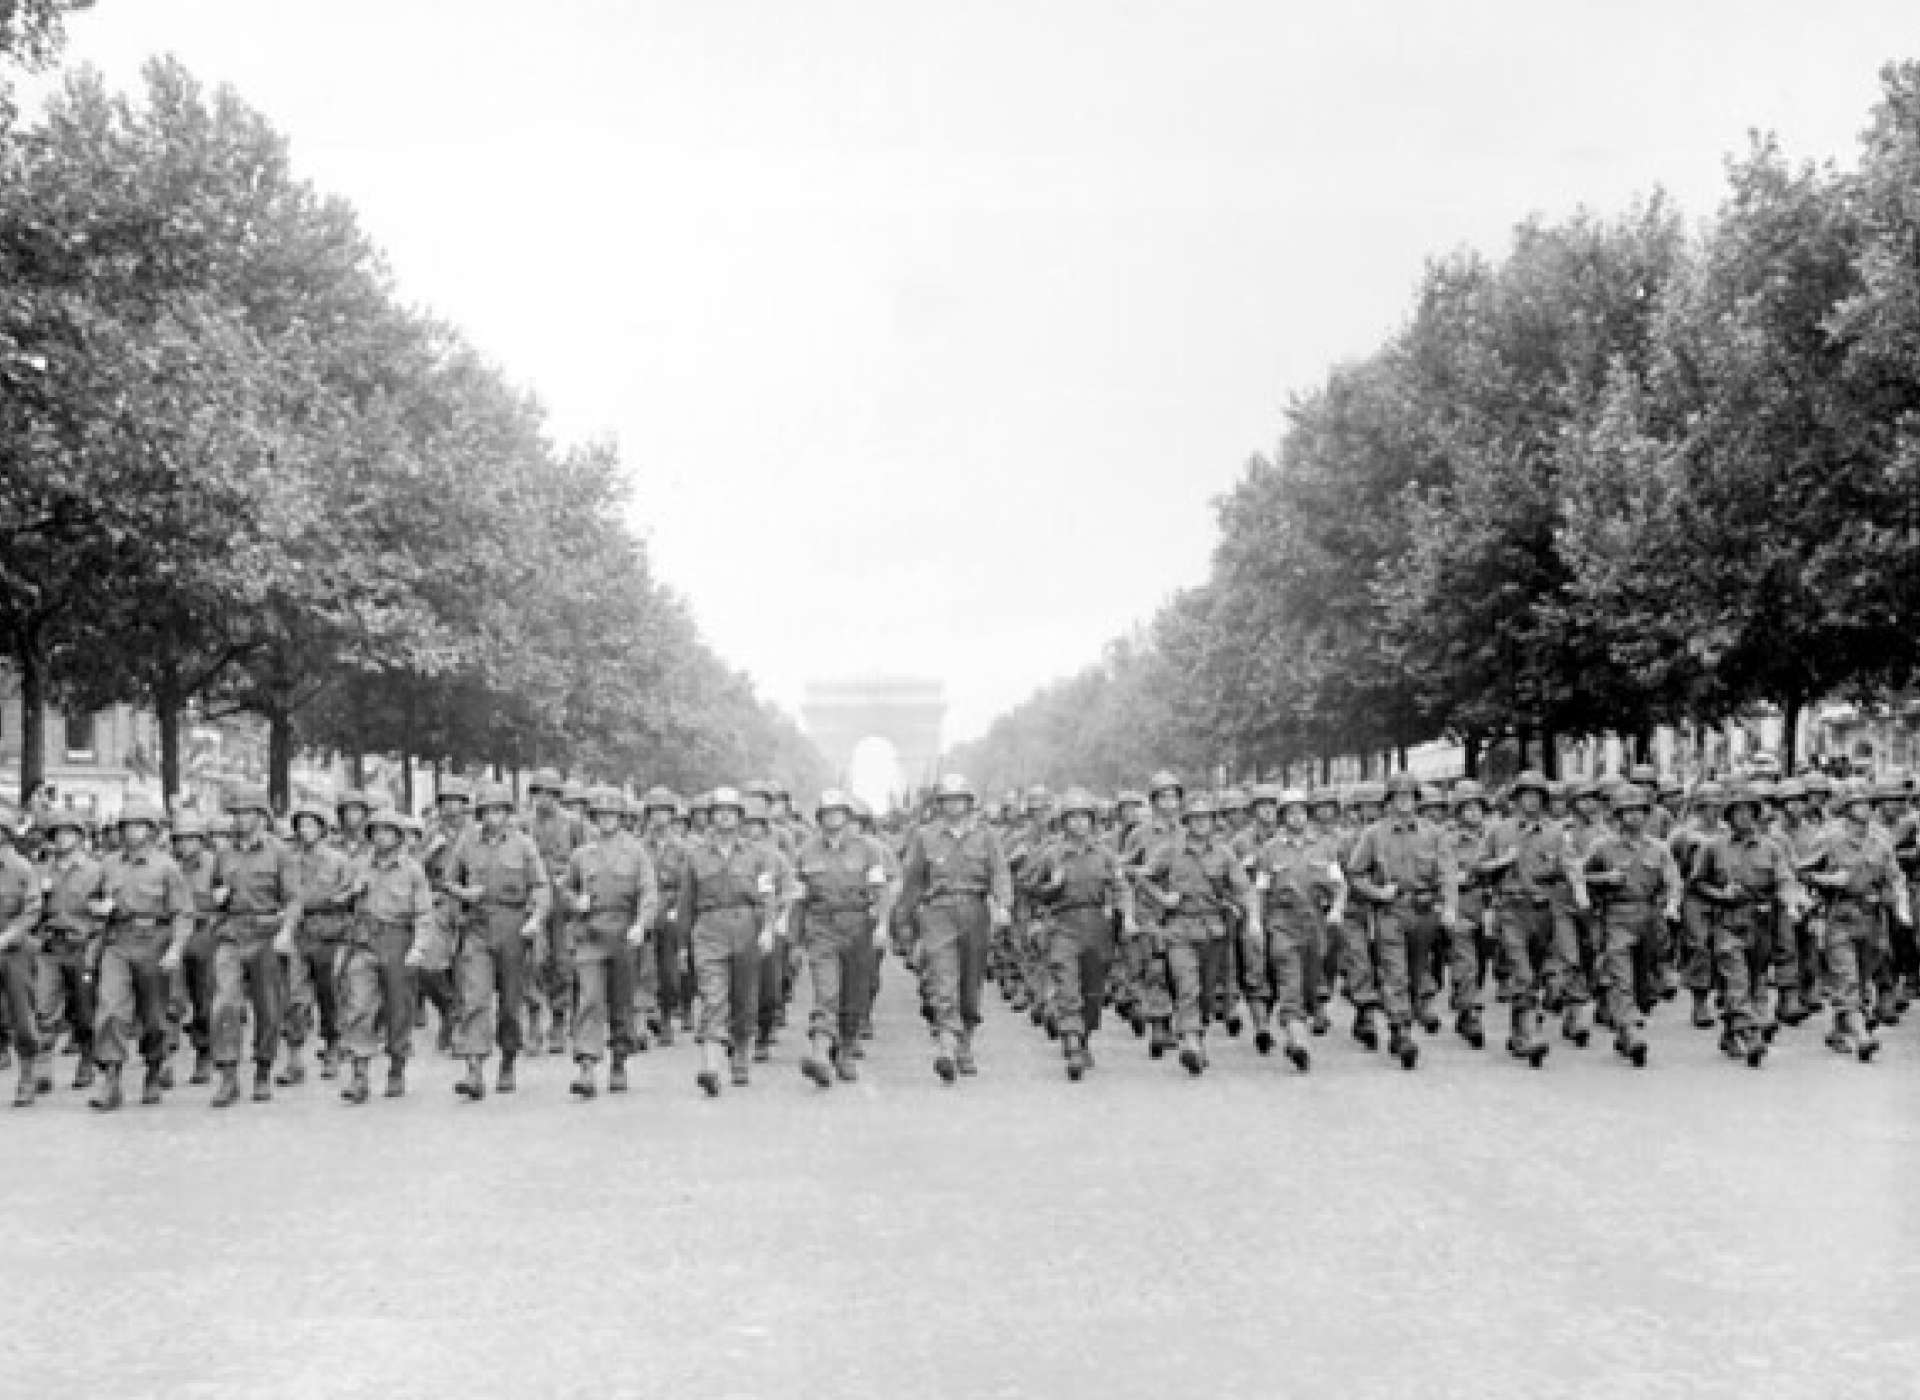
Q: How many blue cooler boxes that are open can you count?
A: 0